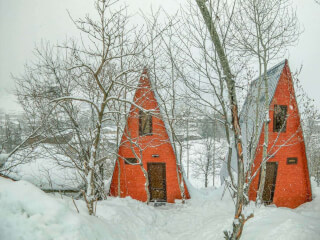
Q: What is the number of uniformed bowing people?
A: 0